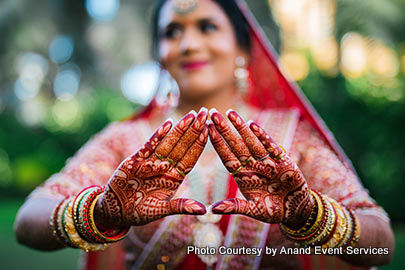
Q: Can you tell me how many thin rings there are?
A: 7